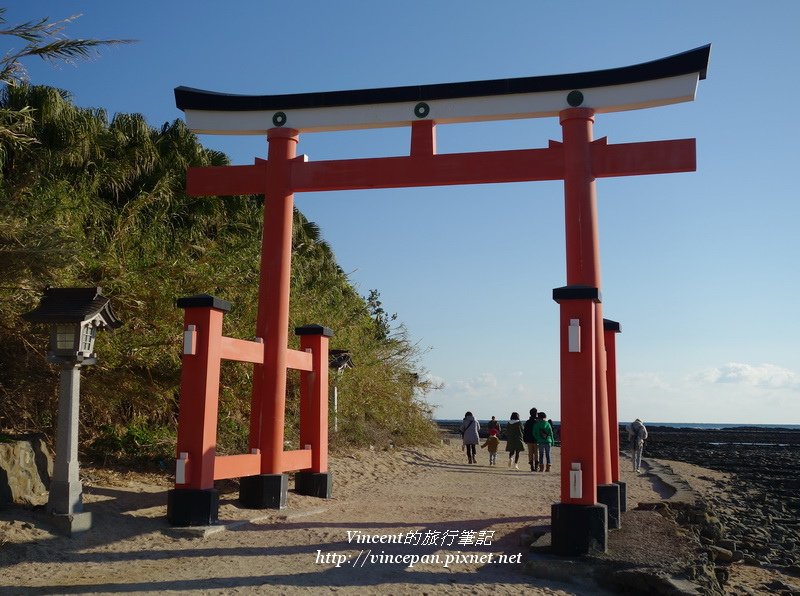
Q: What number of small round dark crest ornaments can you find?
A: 3